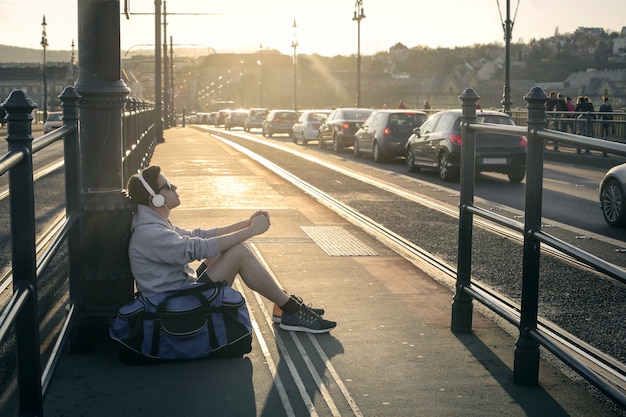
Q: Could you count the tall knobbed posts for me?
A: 4